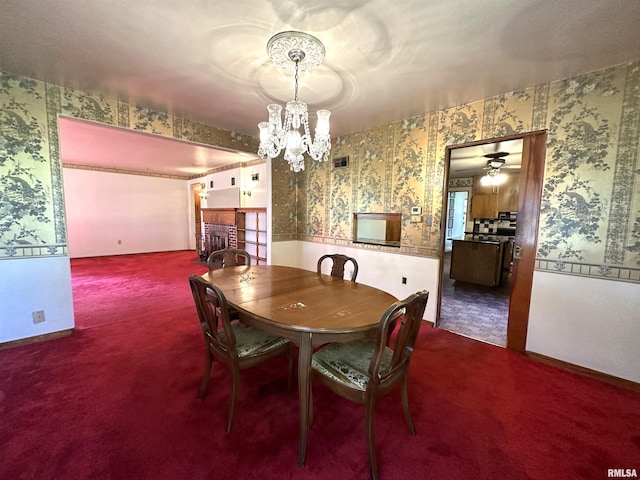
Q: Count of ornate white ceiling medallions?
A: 1